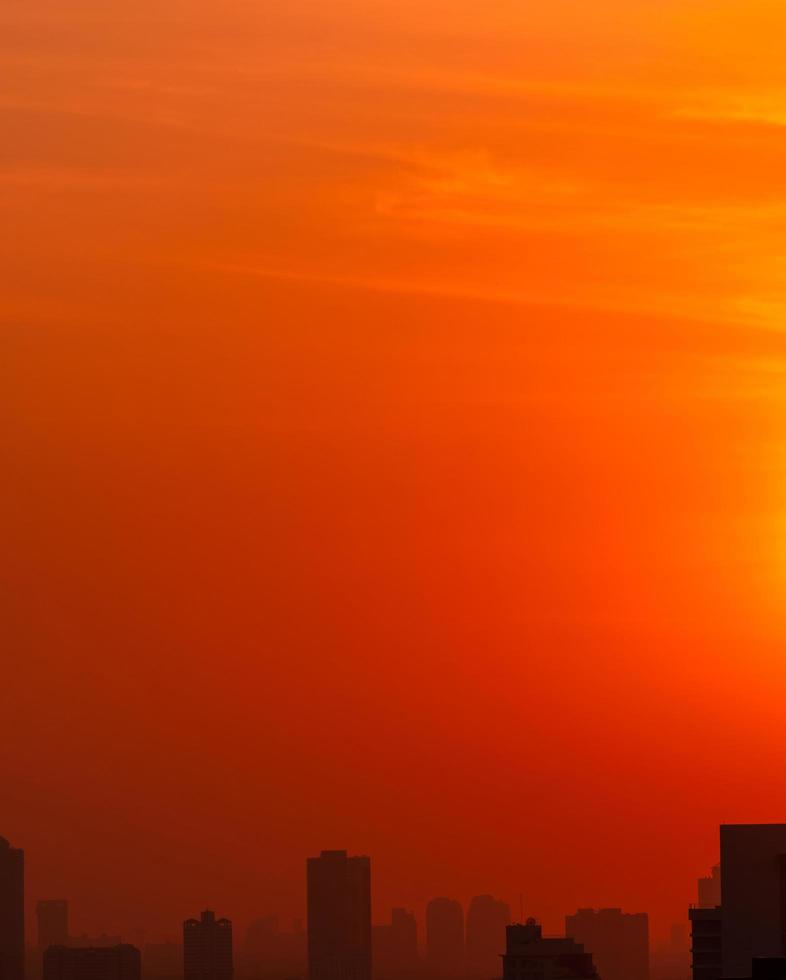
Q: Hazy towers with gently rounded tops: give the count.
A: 2